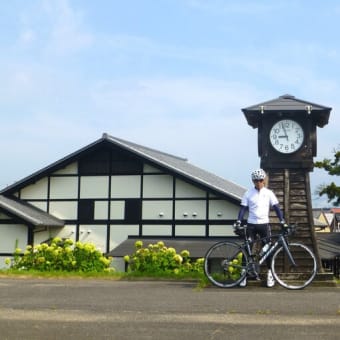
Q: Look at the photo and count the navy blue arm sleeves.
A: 2